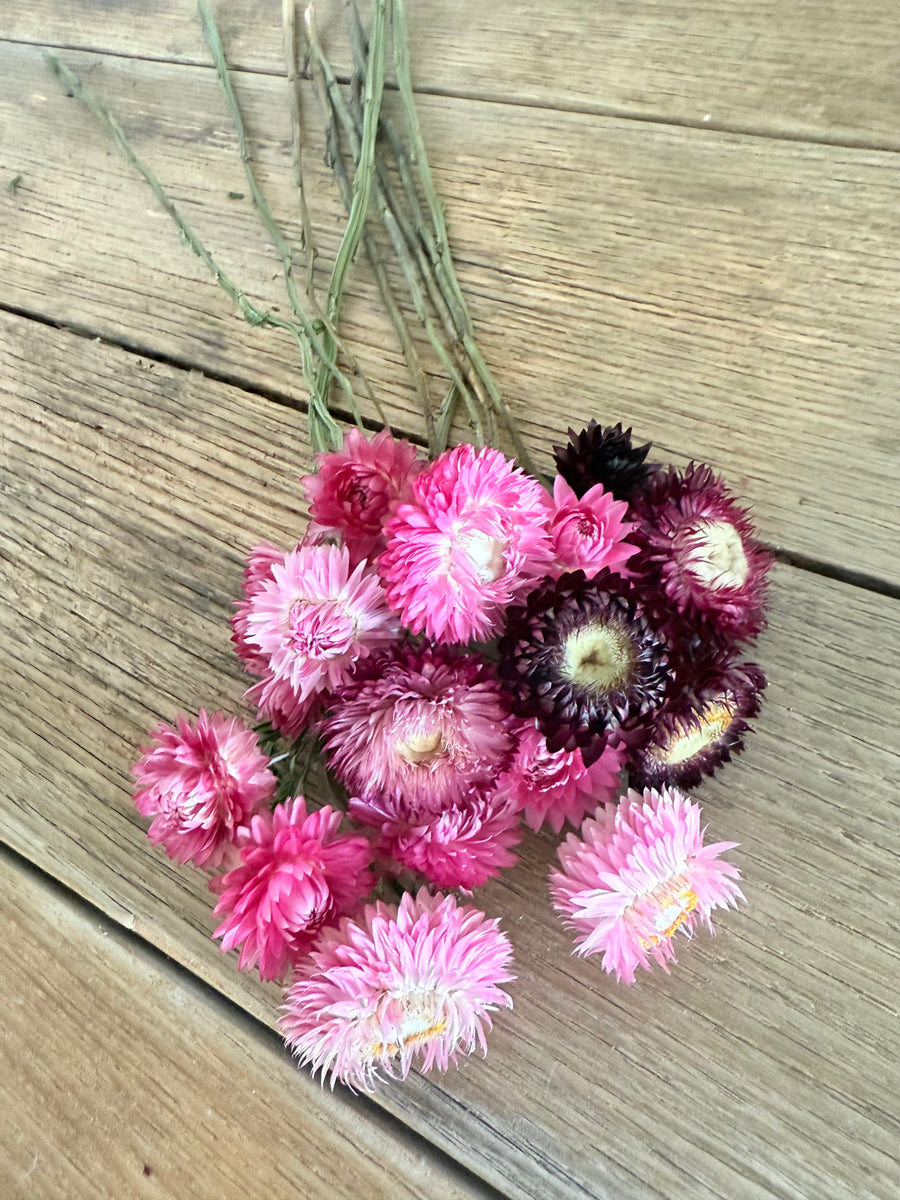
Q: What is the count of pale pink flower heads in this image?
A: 3